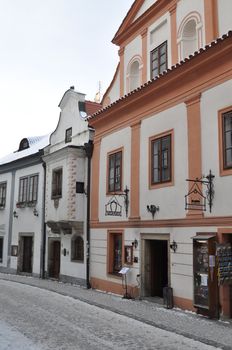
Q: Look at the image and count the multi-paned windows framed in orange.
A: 3